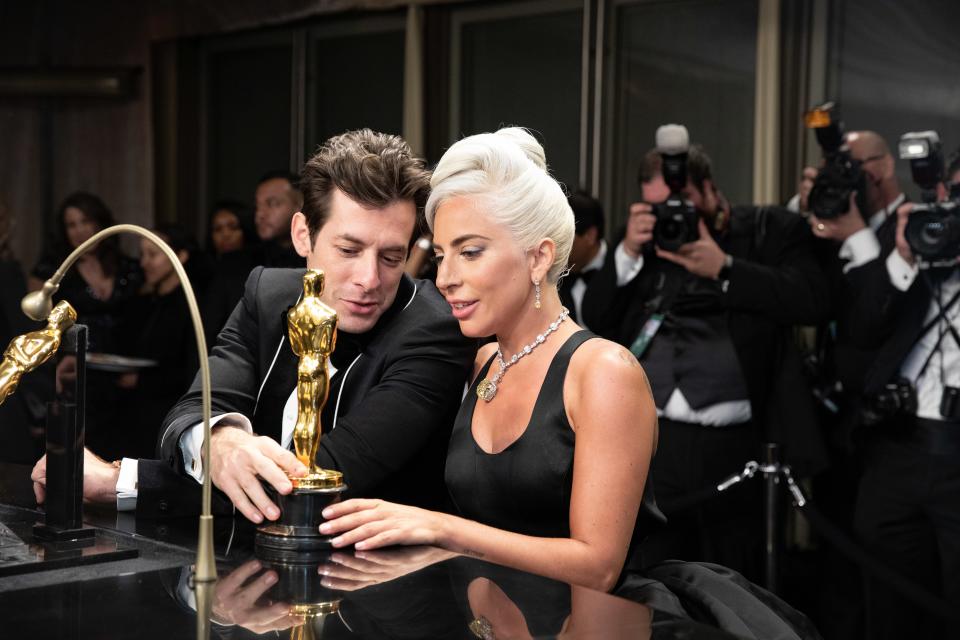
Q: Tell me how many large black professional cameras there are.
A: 3